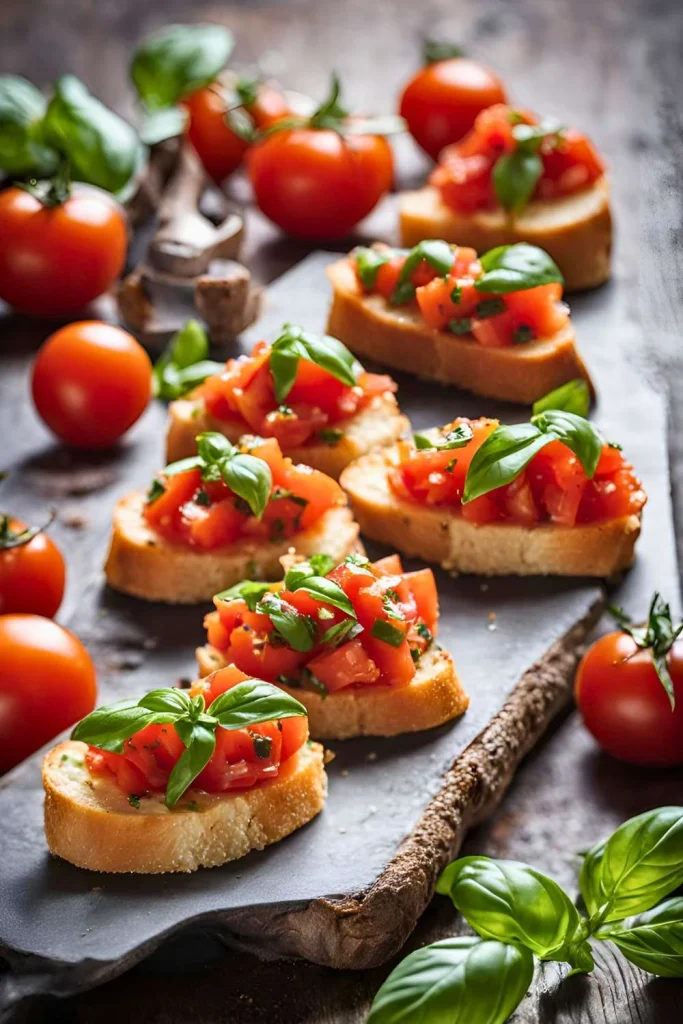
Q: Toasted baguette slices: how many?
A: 7